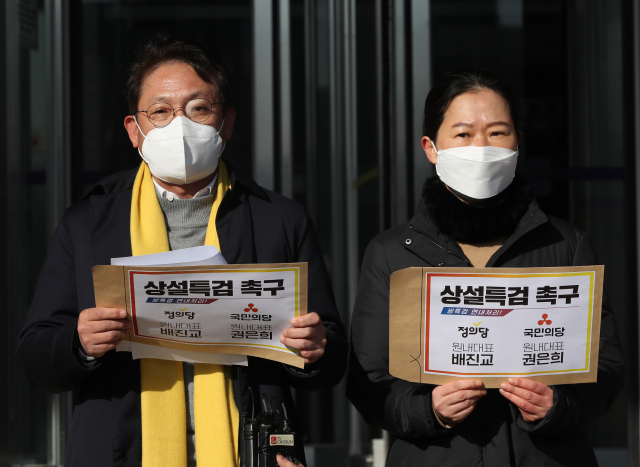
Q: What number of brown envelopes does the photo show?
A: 2